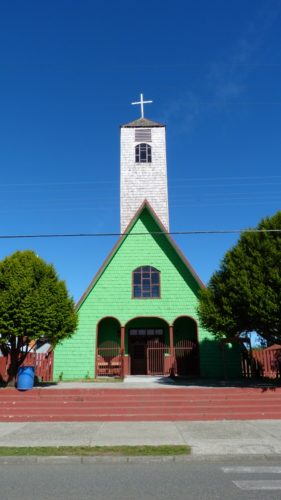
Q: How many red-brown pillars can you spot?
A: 2